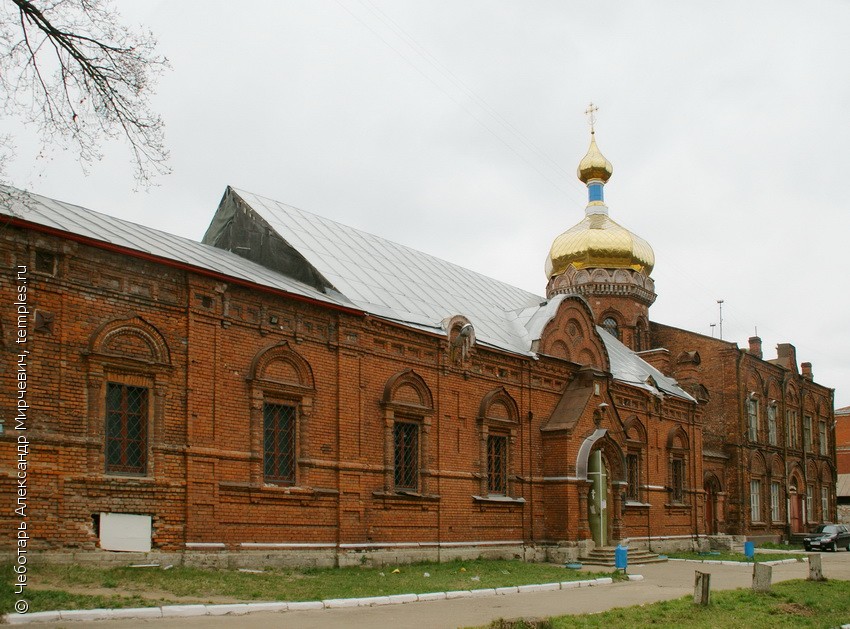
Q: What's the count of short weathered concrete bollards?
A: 3